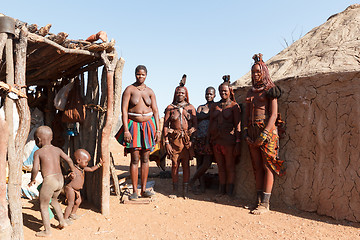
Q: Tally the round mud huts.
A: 1